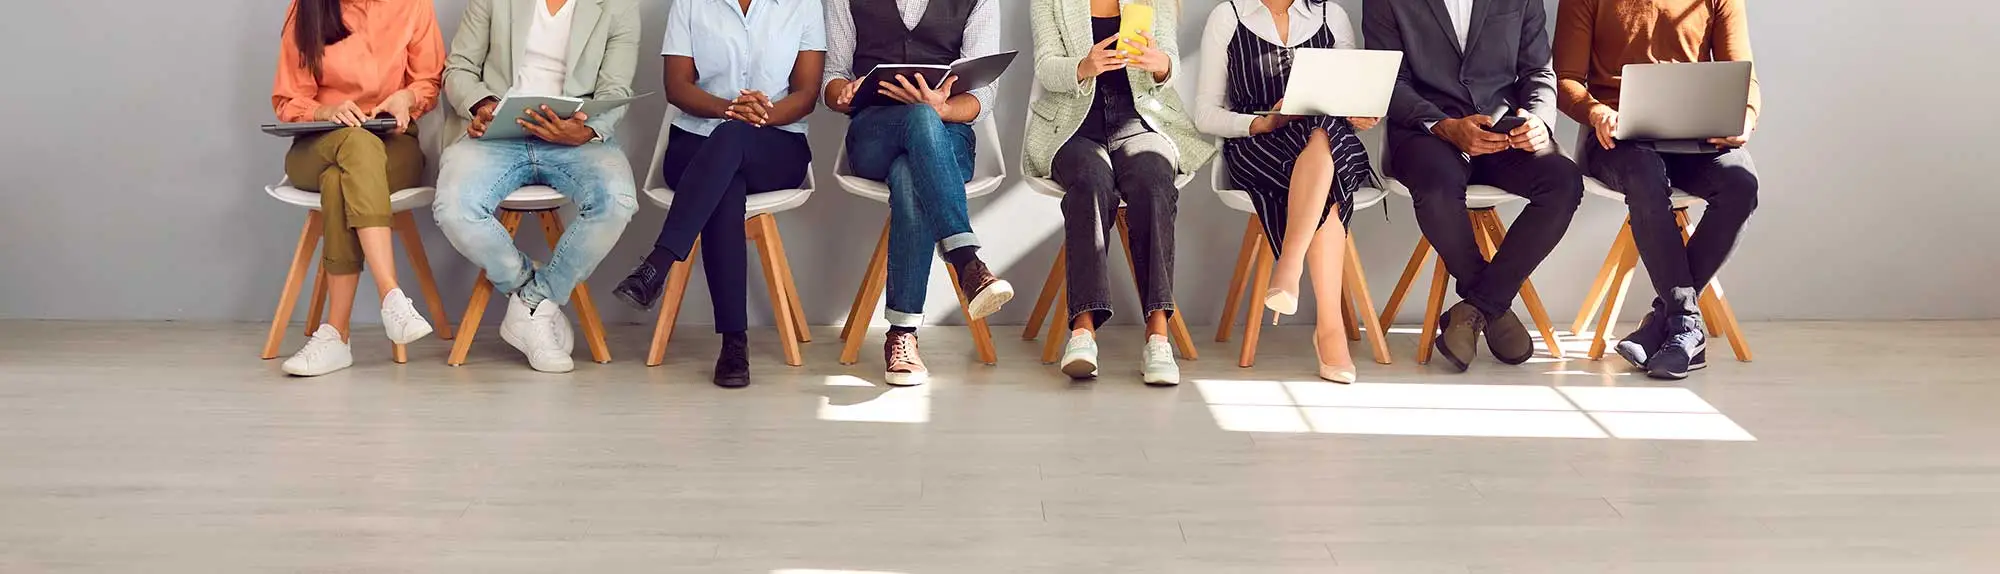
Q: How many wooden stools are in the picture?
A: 8